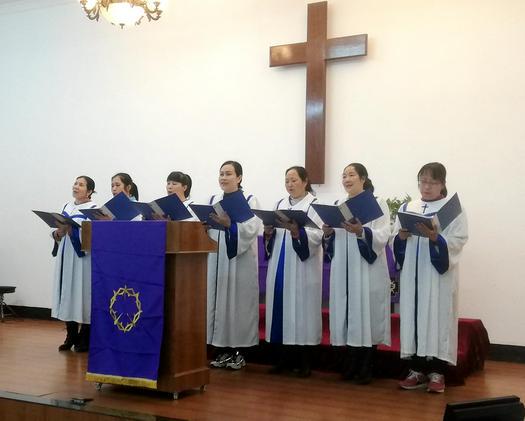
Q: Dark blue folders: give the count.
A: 7